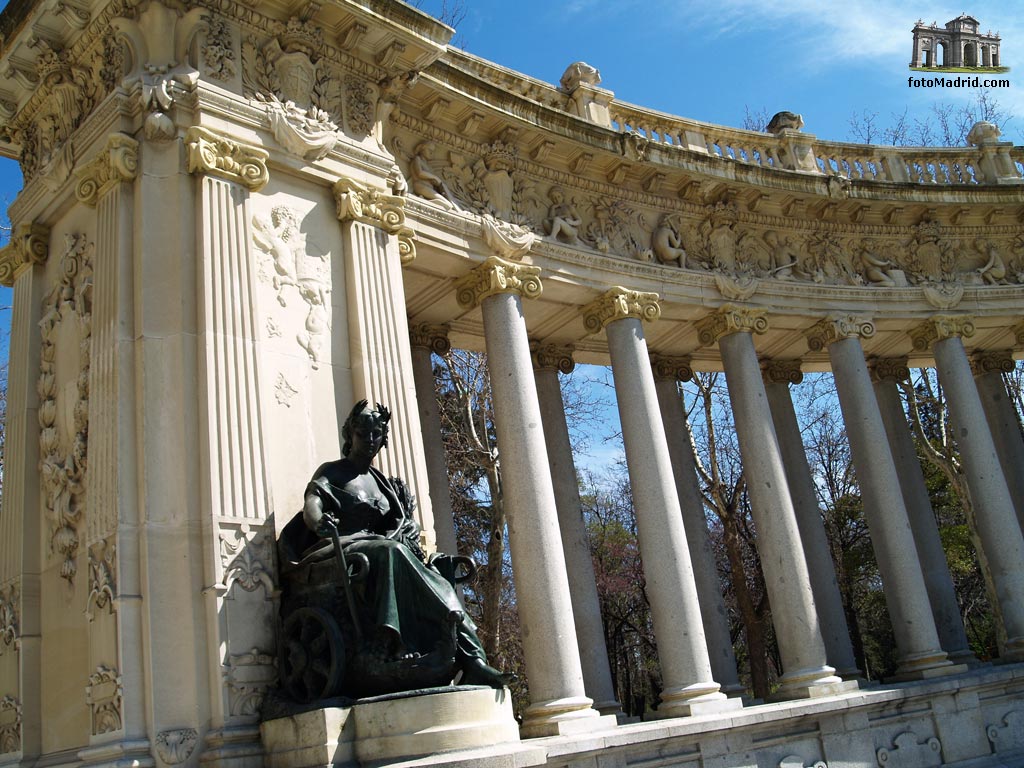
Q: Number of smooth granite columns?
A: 11